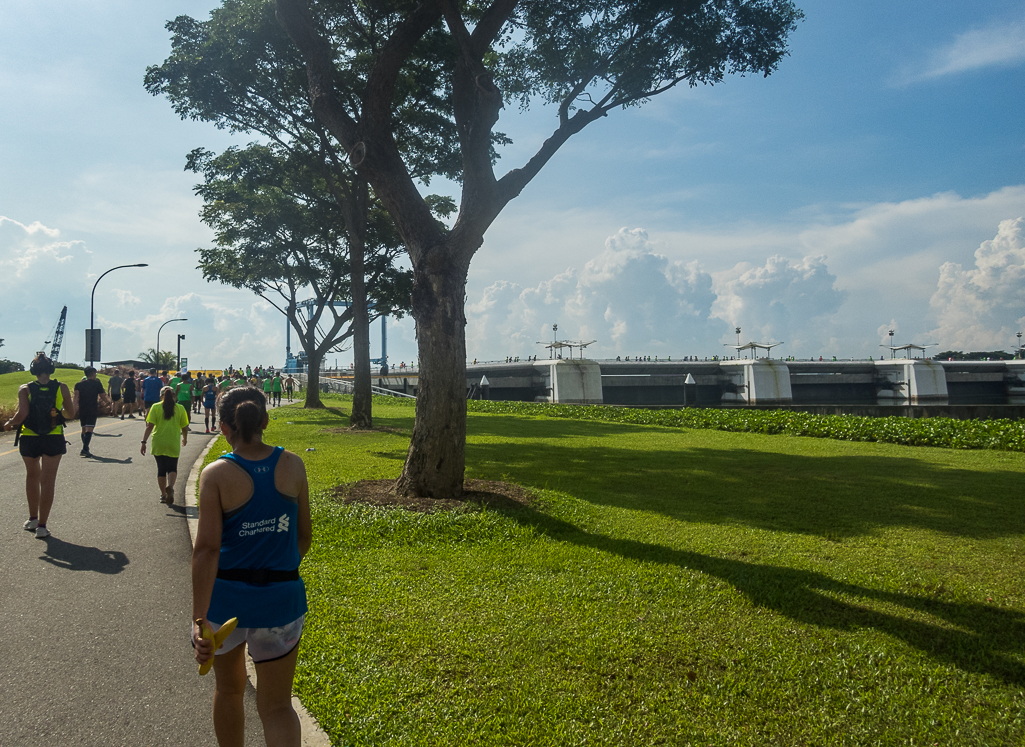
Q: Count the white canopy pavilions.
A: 3